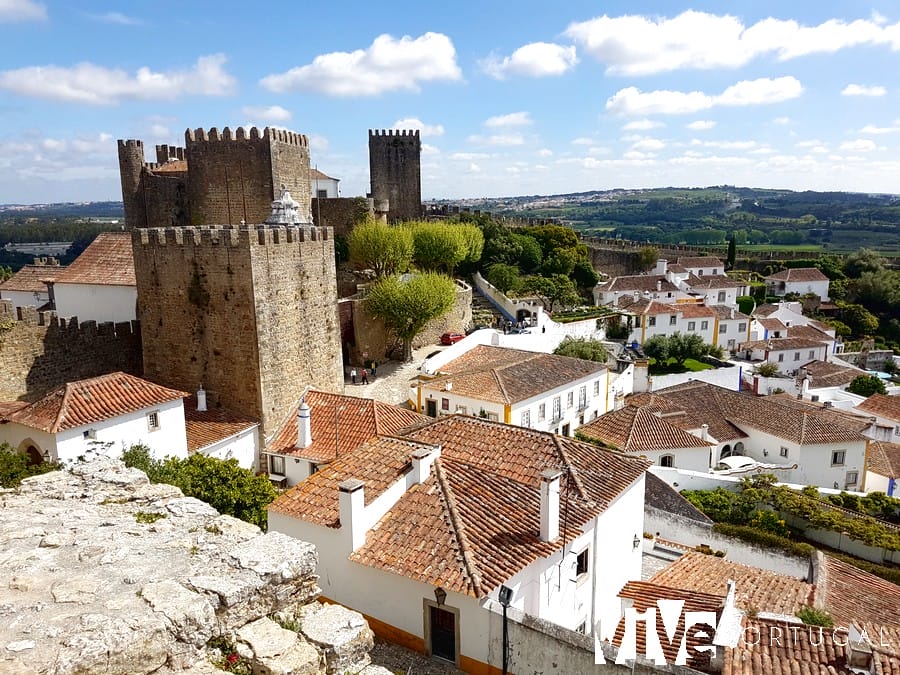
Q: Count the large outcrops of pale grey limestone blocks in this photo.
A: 1